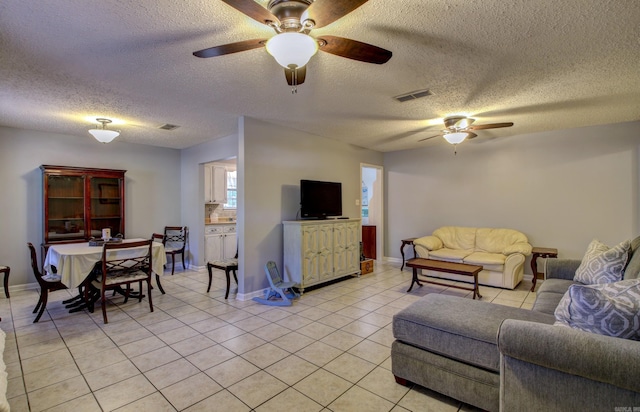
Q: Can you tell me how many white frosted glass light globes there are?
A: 3